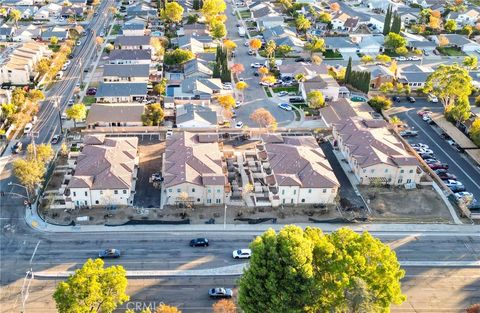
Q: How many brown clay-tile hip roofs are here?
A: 4